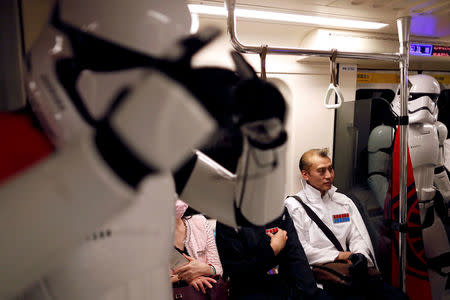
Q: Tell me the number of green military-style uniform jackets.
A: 0